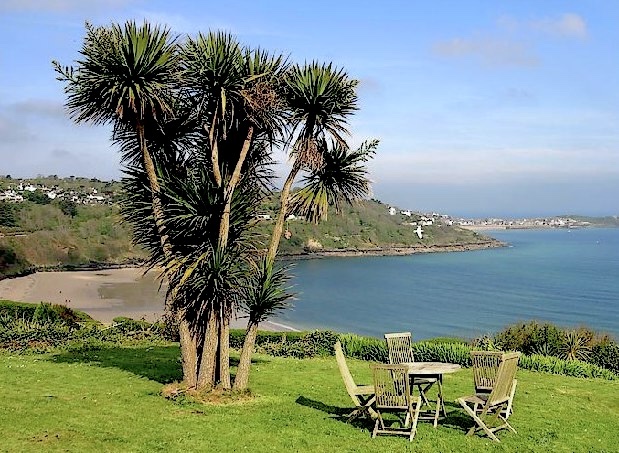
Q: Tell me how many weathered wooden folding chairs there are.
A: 5